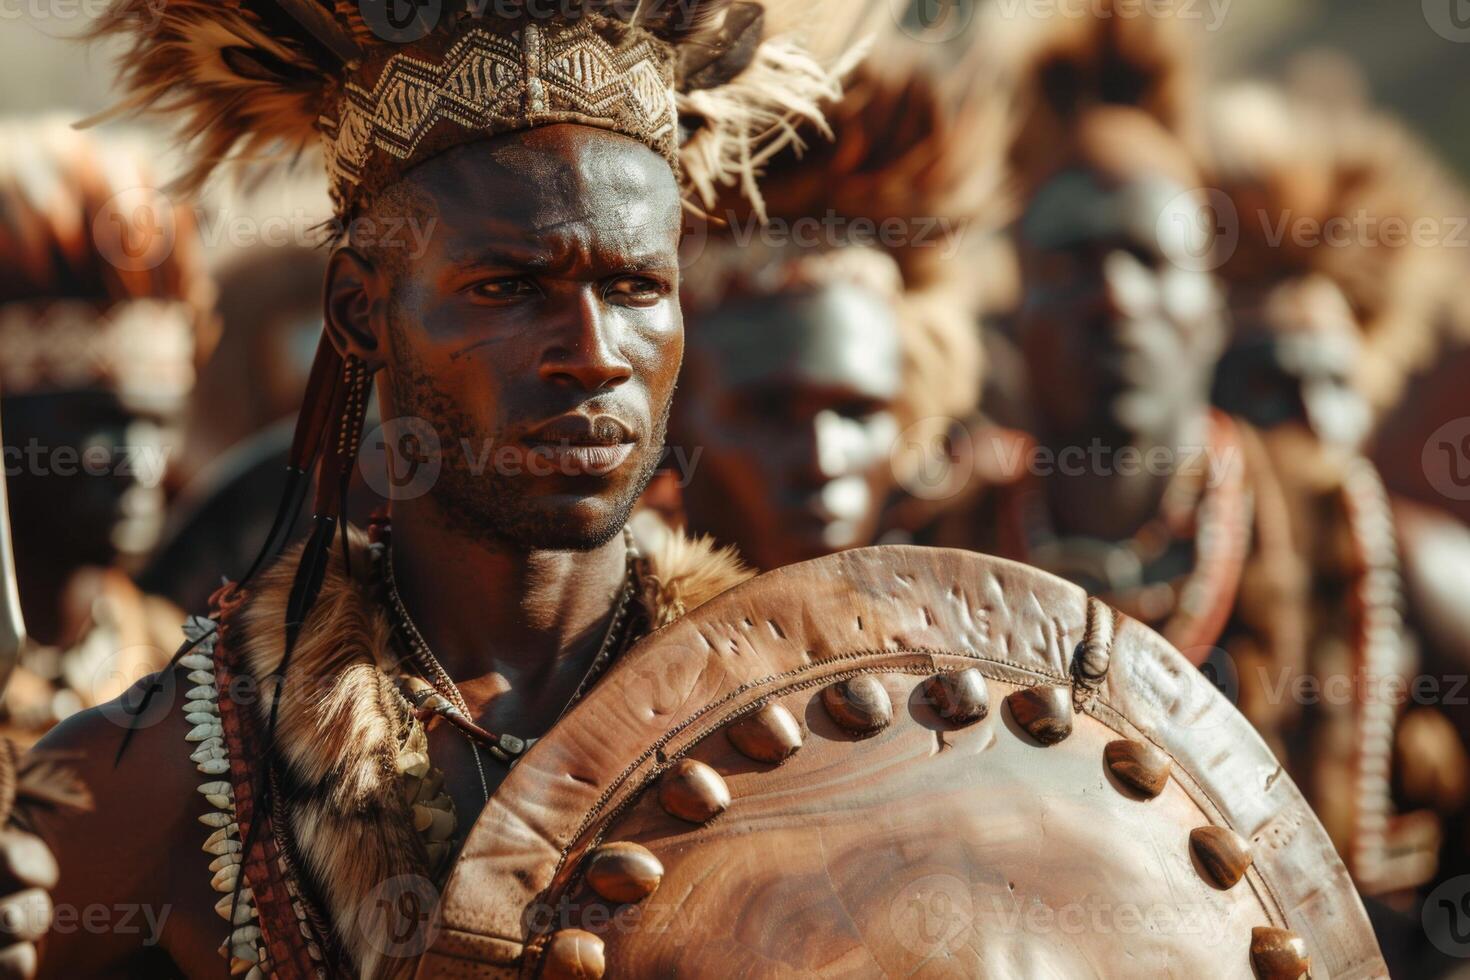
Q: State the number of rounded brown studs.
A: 10